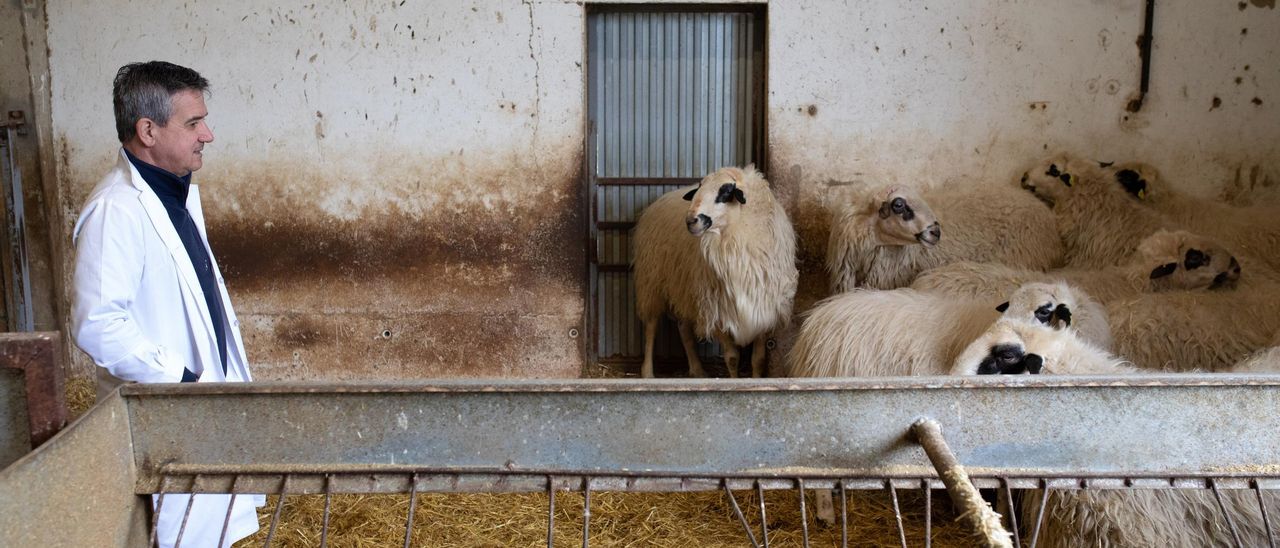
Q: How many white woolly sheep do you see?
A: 7